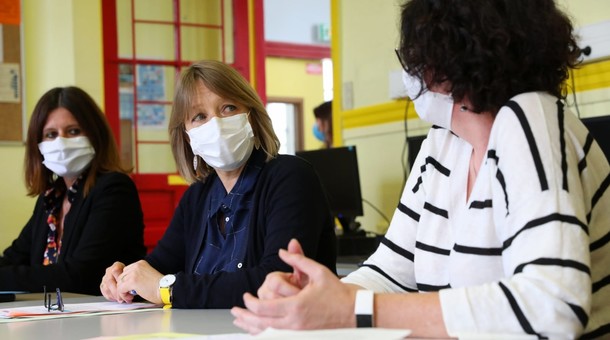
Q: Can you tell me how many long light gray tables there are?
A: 1